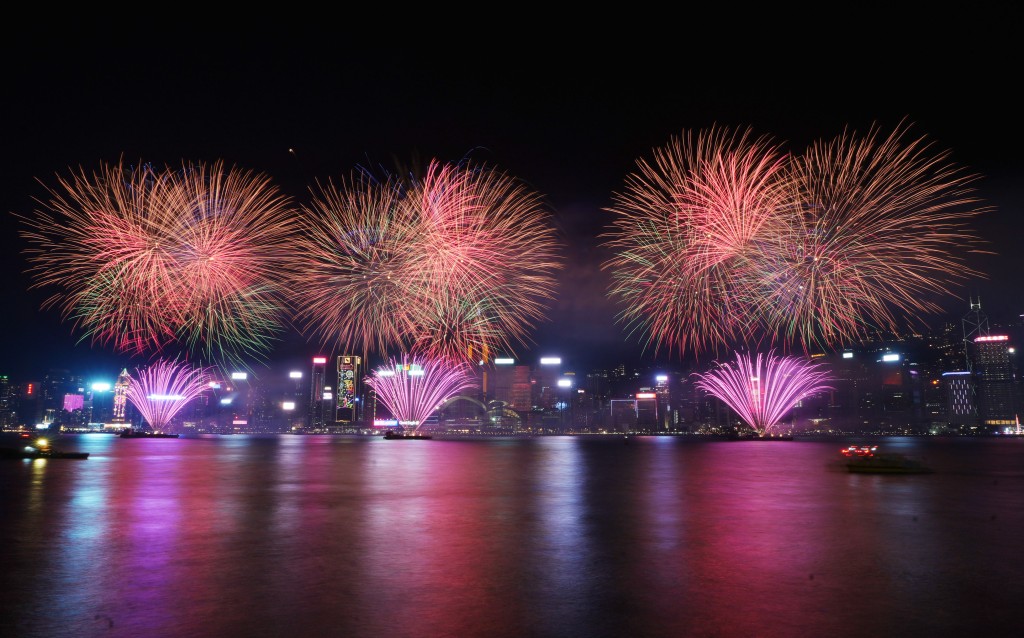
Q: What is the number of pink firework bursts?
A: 3